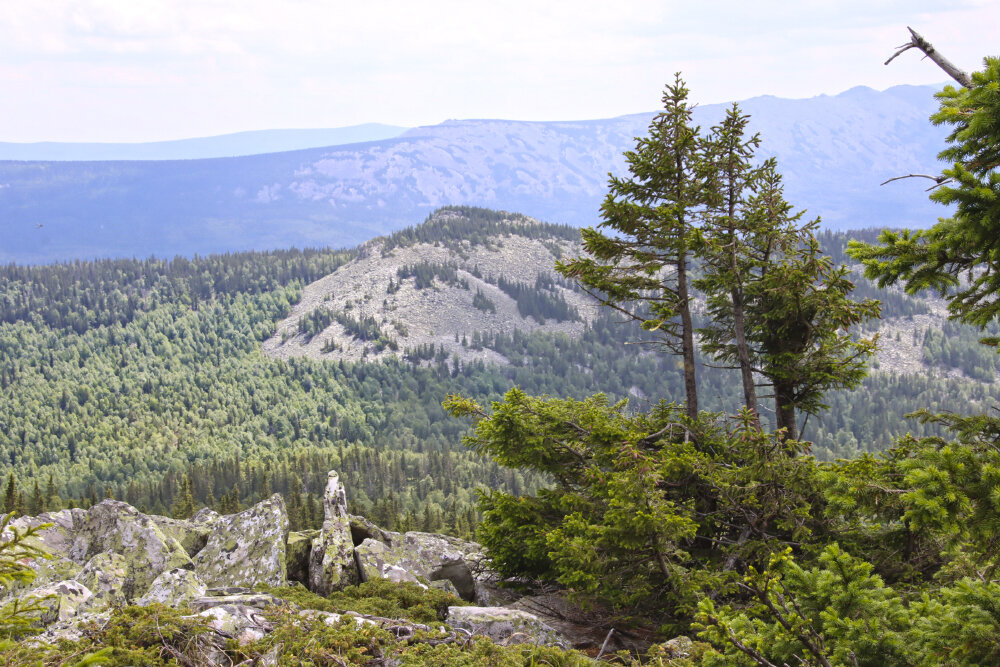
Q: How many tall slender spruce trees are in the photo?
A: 3